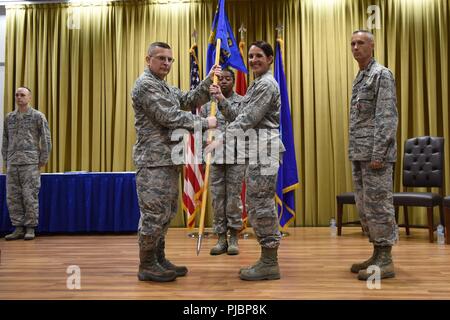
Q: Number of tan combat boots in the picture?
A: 10